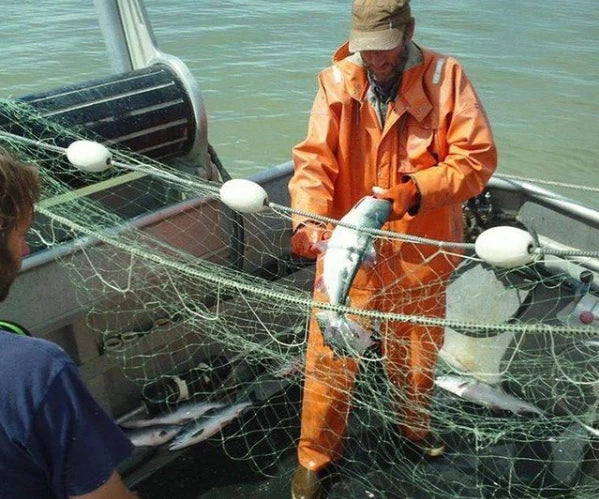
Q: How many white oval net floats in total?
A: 3